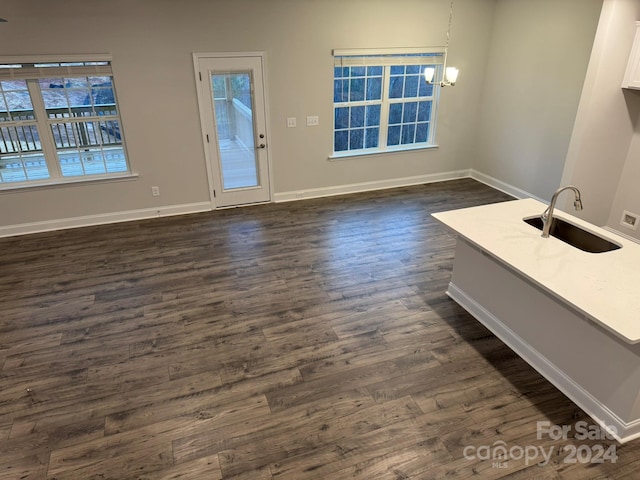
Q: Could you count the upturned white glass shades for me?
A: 3